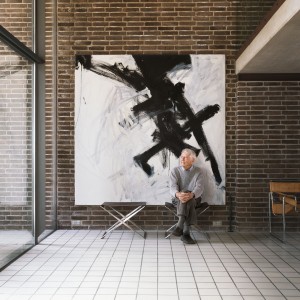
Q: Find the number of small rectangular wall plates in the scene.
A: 2